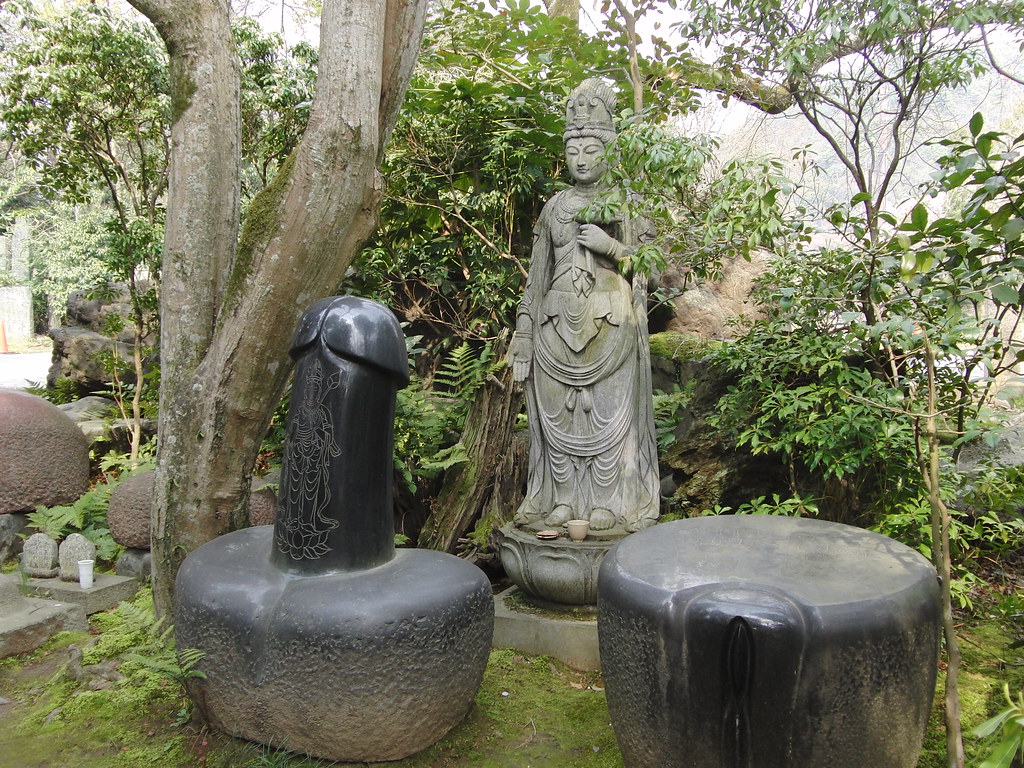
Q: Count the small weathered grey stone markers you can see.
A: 2